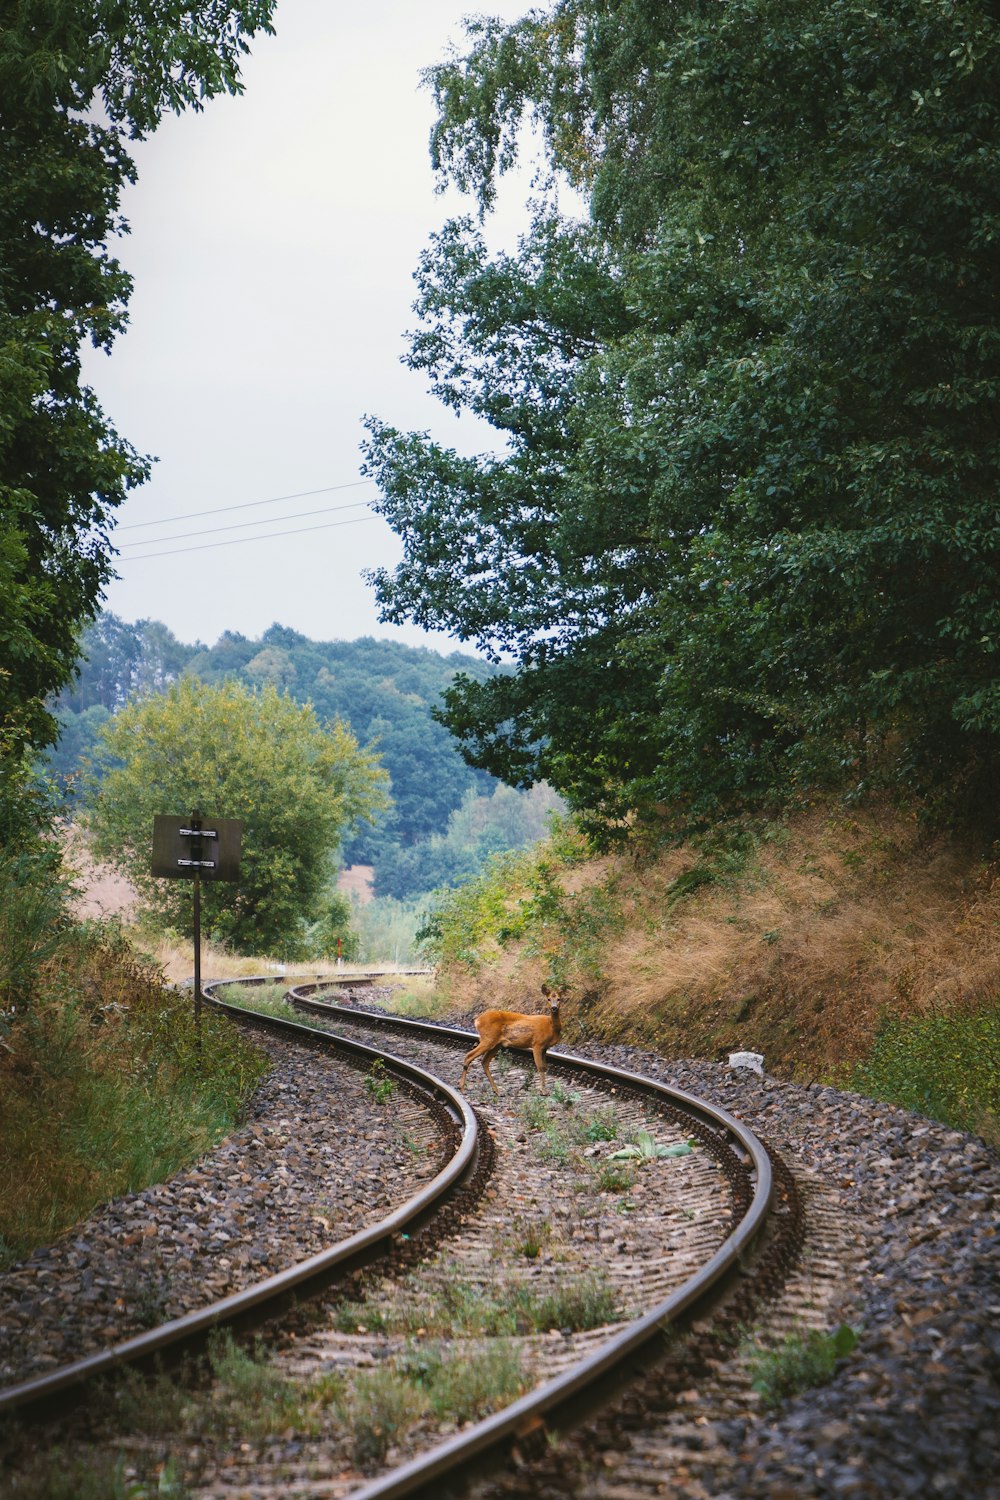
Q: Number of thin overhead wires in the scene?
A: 3